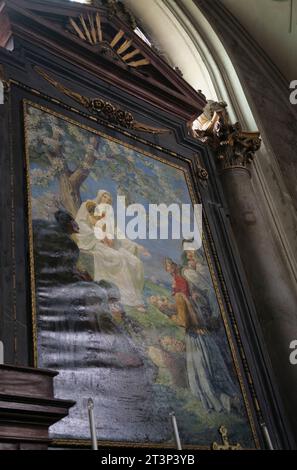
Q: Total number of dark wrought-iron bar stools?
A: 0